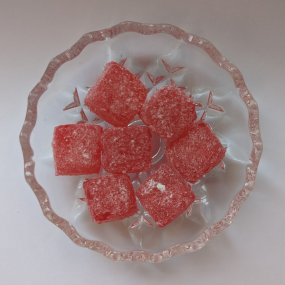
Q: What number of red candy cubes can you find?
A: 7